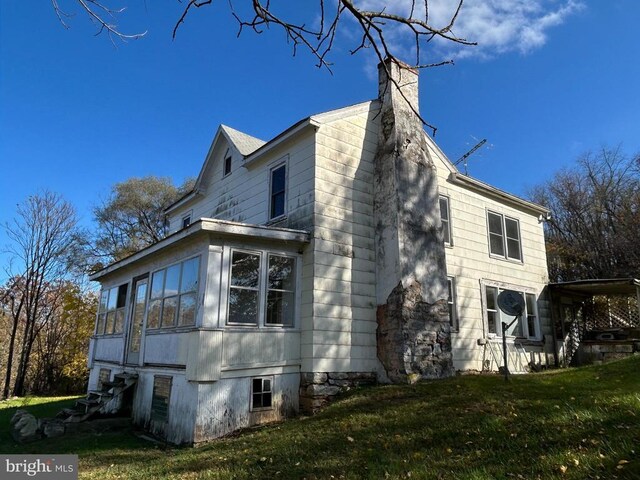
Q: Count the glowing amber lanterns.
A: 0